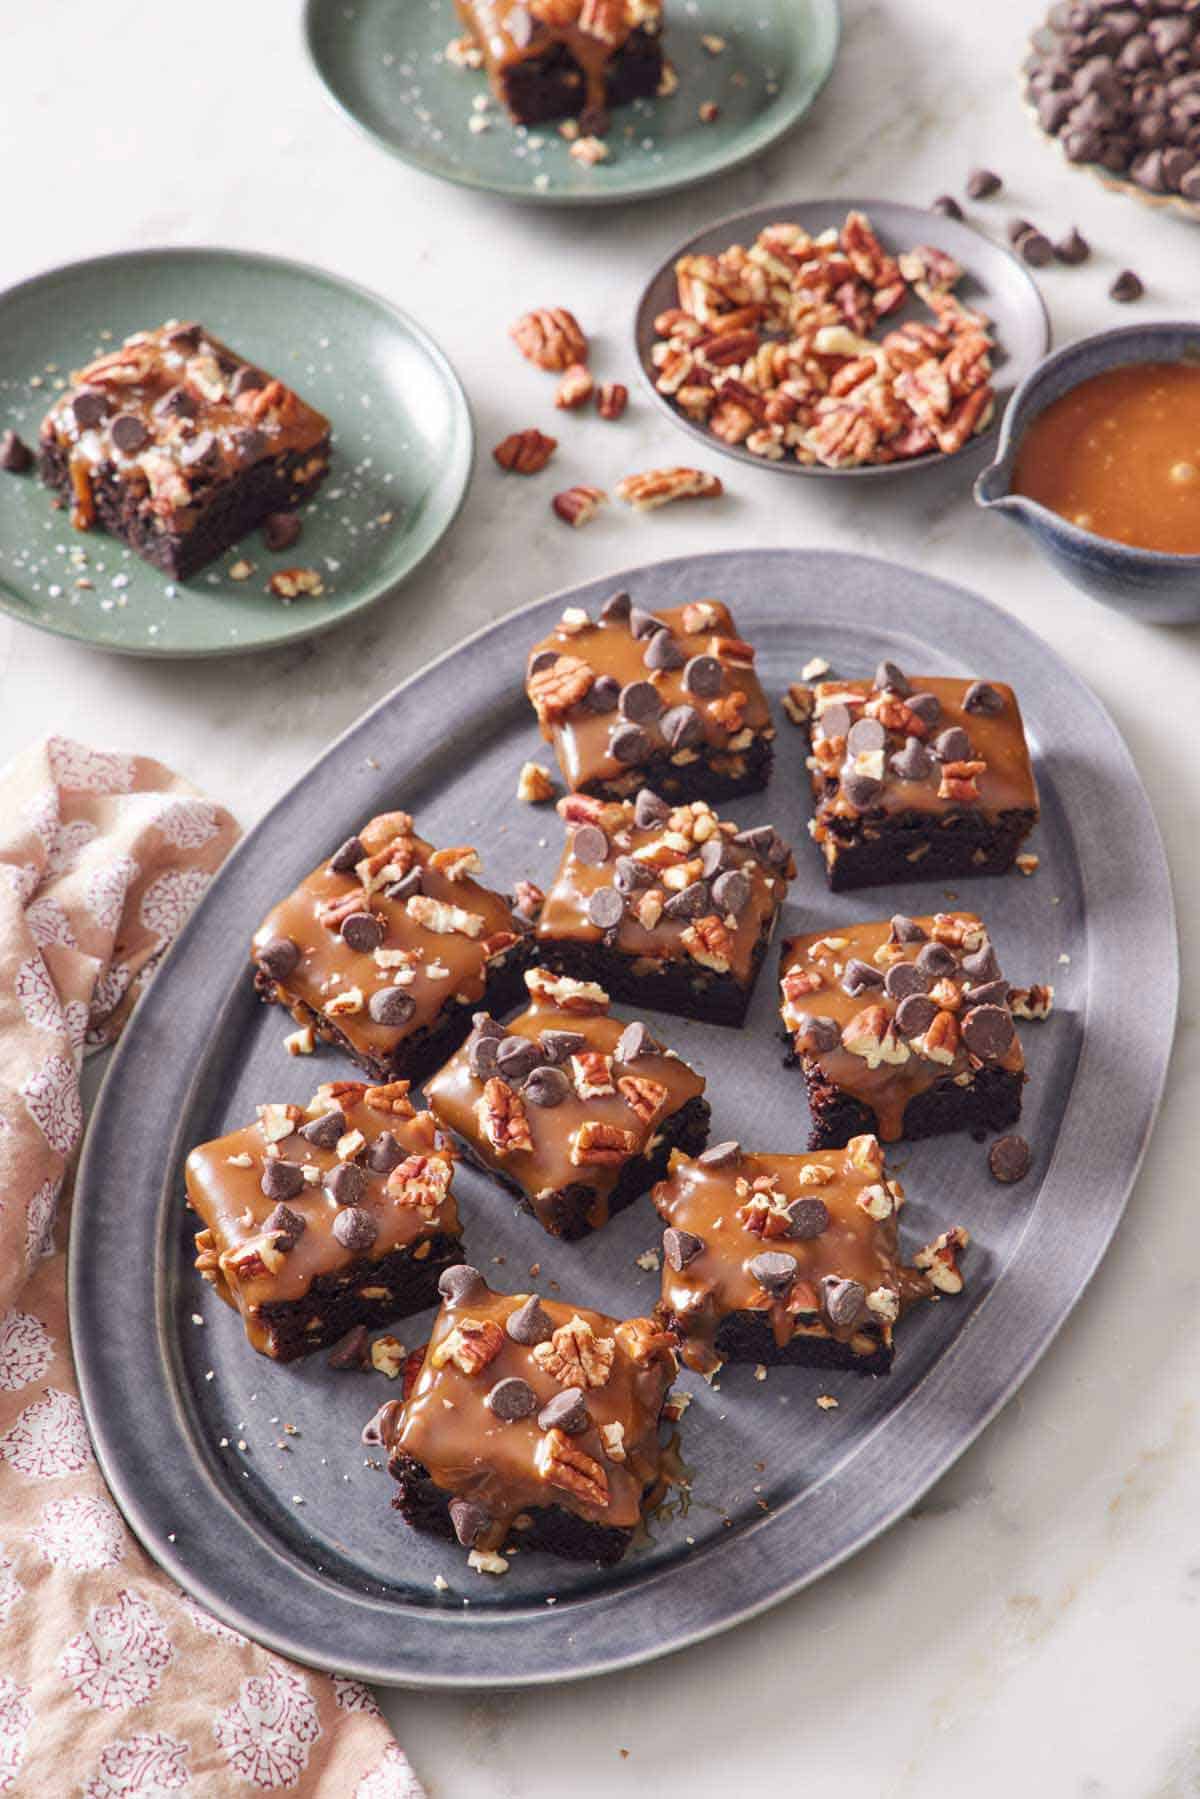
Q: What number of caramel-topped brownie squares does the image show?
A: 11